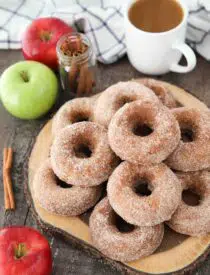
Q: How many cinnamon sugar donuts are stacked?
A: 10